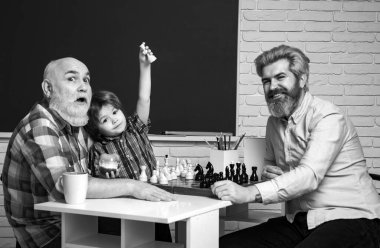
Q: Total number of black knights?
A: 2